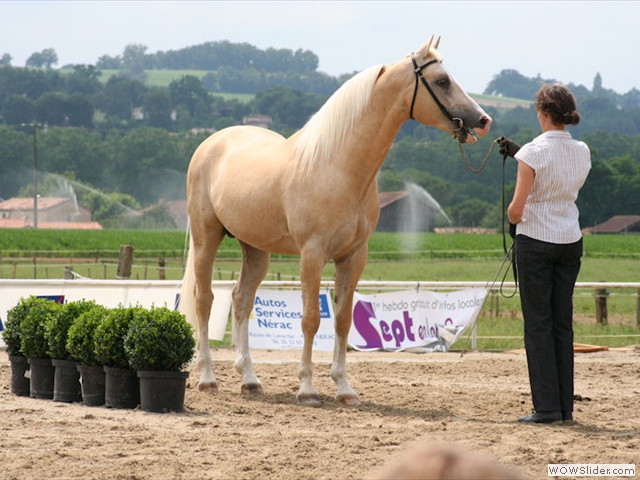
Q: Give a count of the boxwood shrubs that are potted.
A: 6